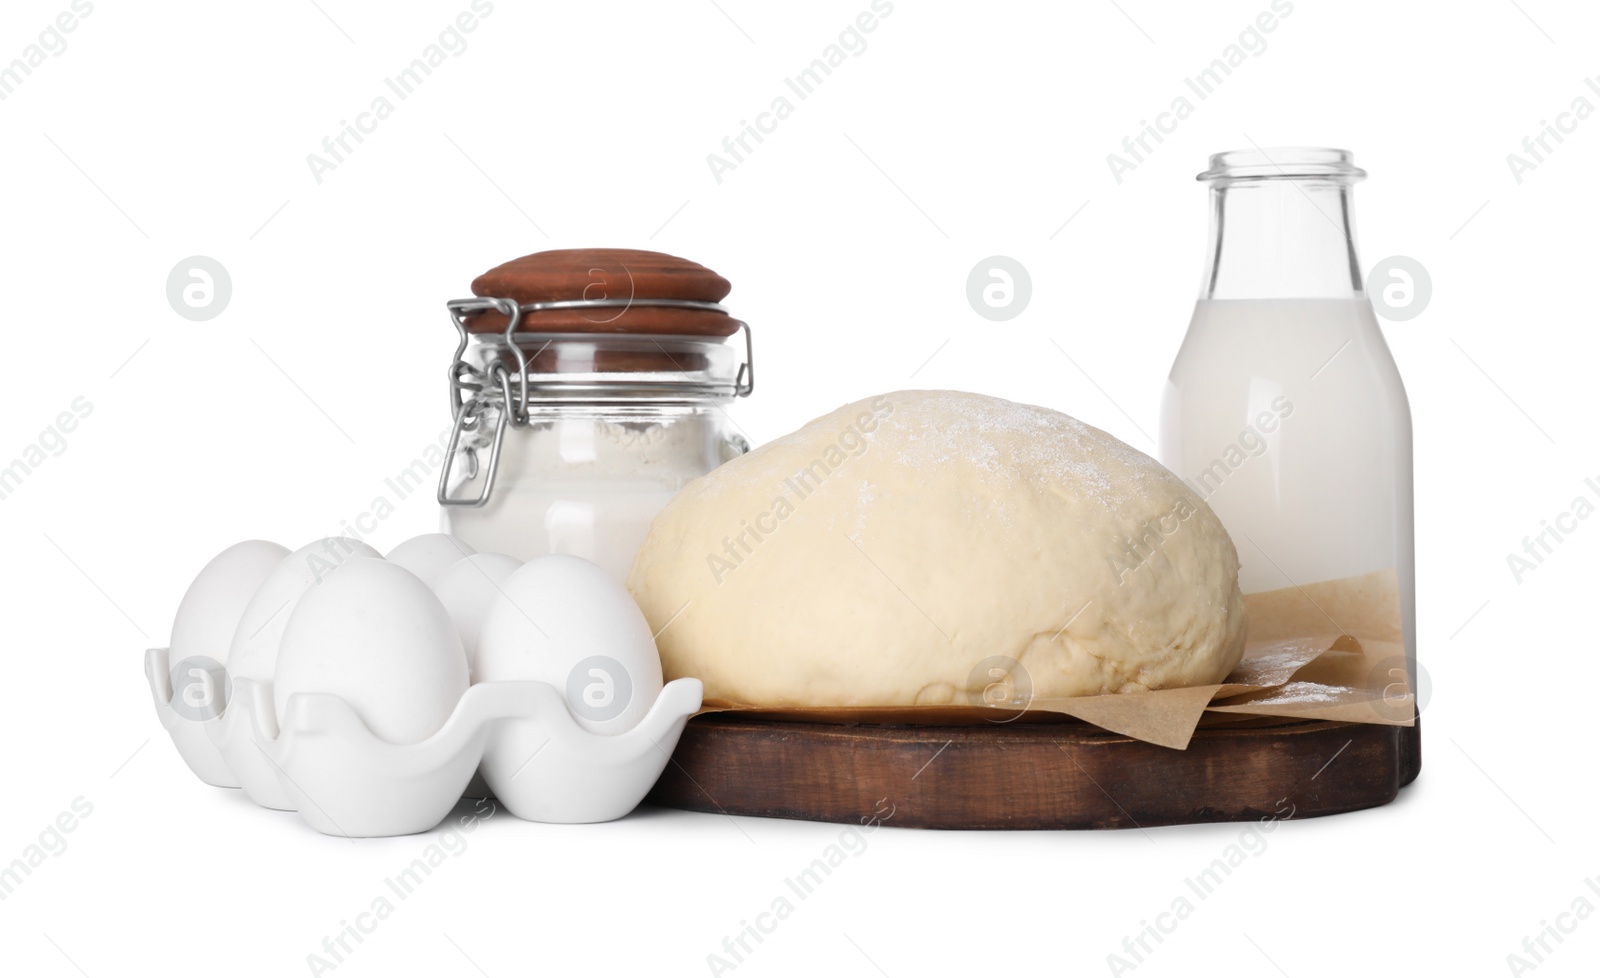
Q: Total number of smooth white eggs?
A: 6